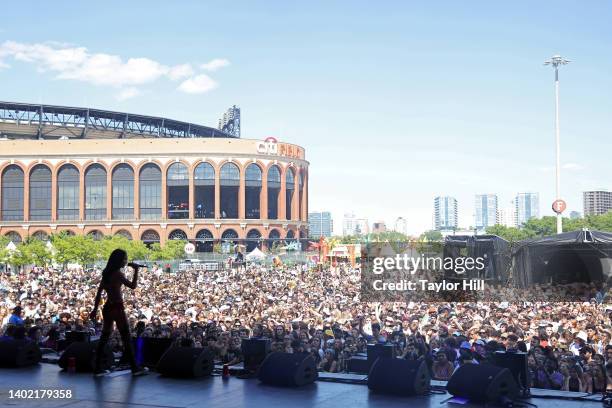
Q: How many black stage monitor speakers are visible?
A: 6